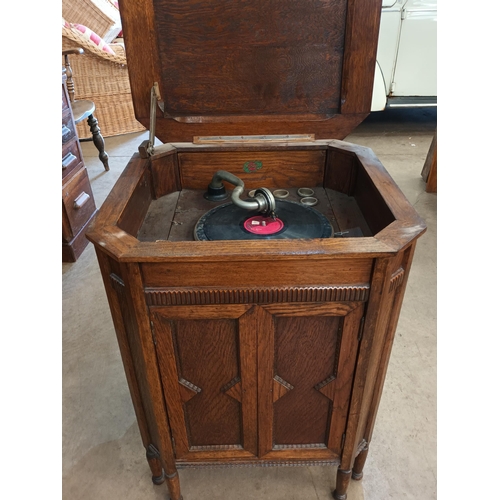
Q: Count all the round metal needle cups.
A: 4